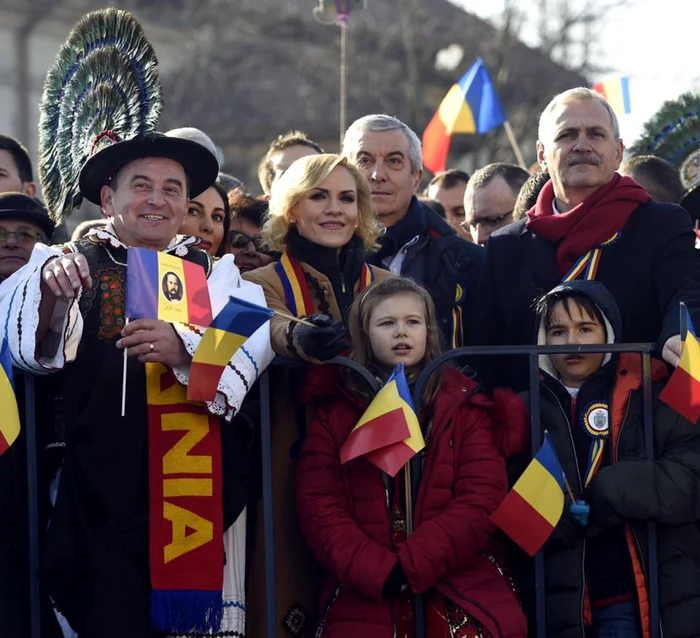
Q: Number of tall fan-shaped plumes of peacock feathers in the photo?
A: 2